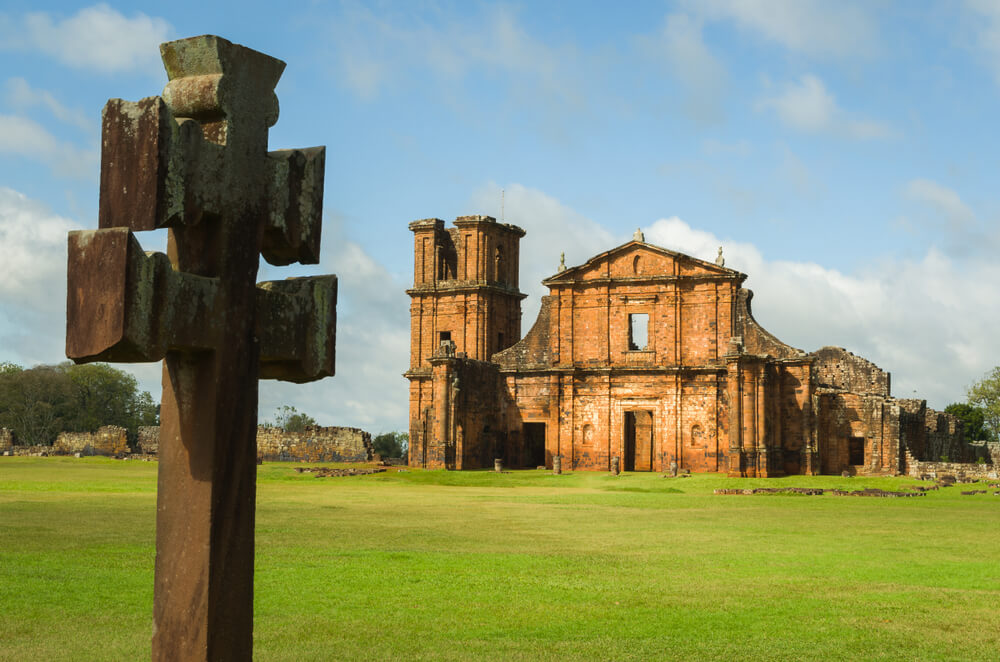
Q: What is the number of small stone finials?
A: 3